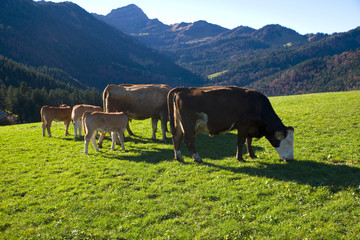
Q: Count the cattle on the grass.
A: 5